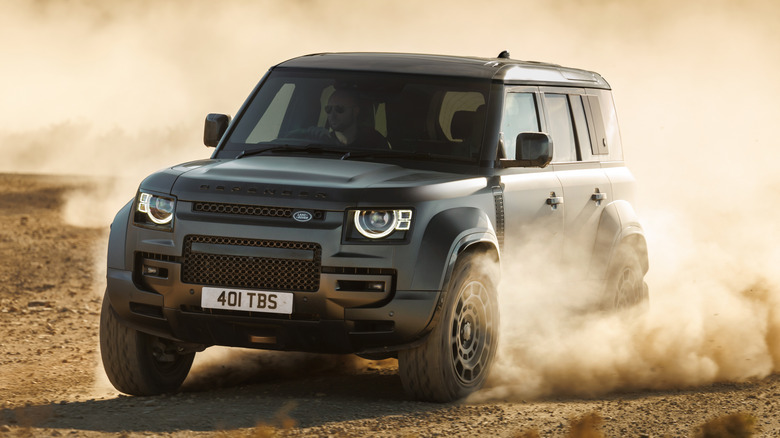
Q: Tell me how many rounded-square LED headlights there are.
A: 2